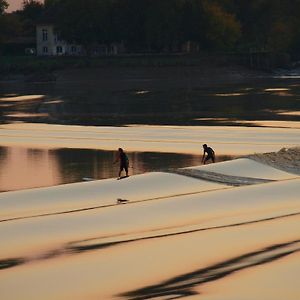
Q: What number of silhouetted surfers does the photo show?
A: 2